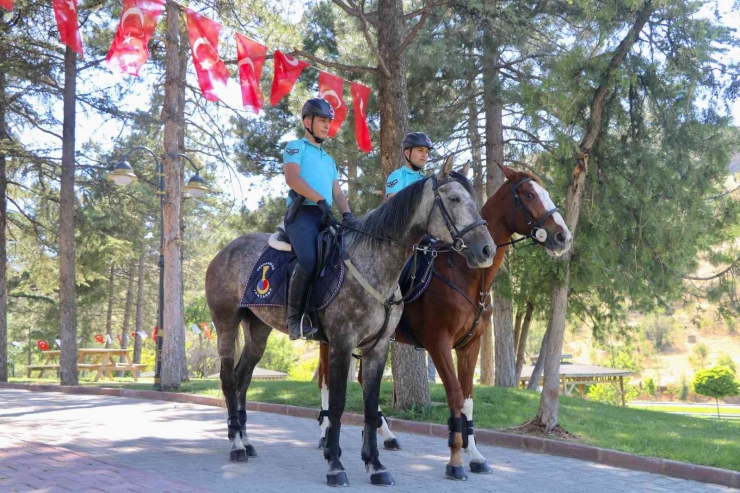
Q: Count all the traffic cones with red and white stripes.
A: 0